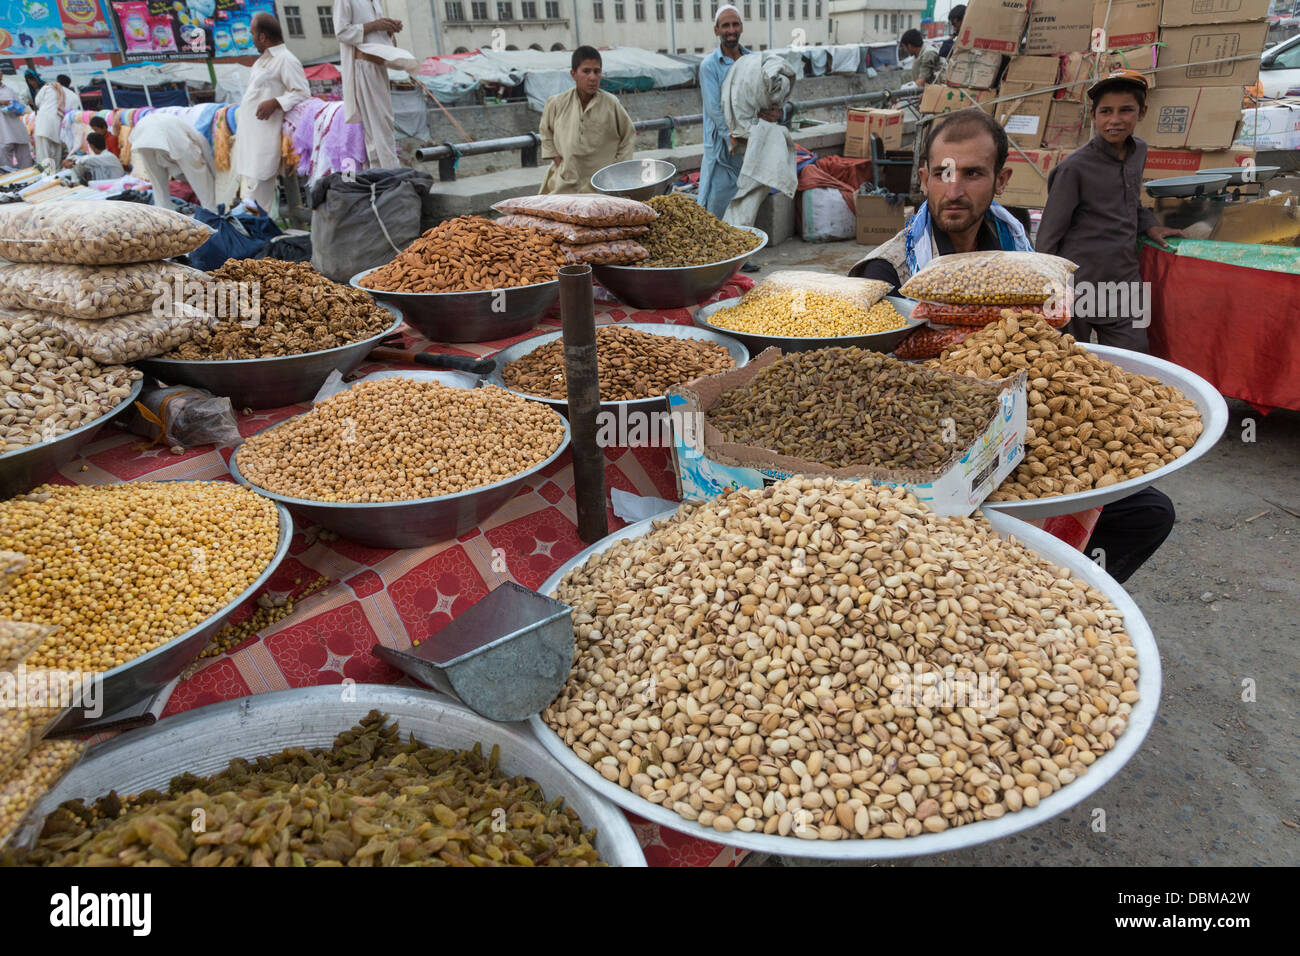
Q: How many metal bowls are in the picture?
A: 12